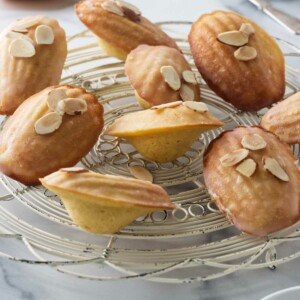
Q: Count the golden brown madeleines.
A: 9